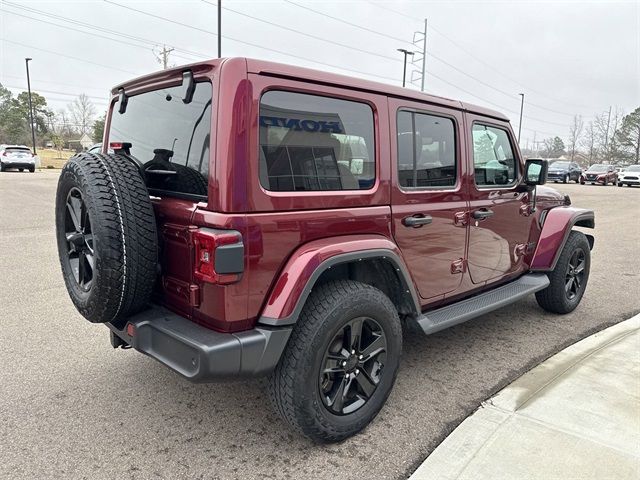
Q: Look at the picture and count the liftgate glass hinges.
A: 2